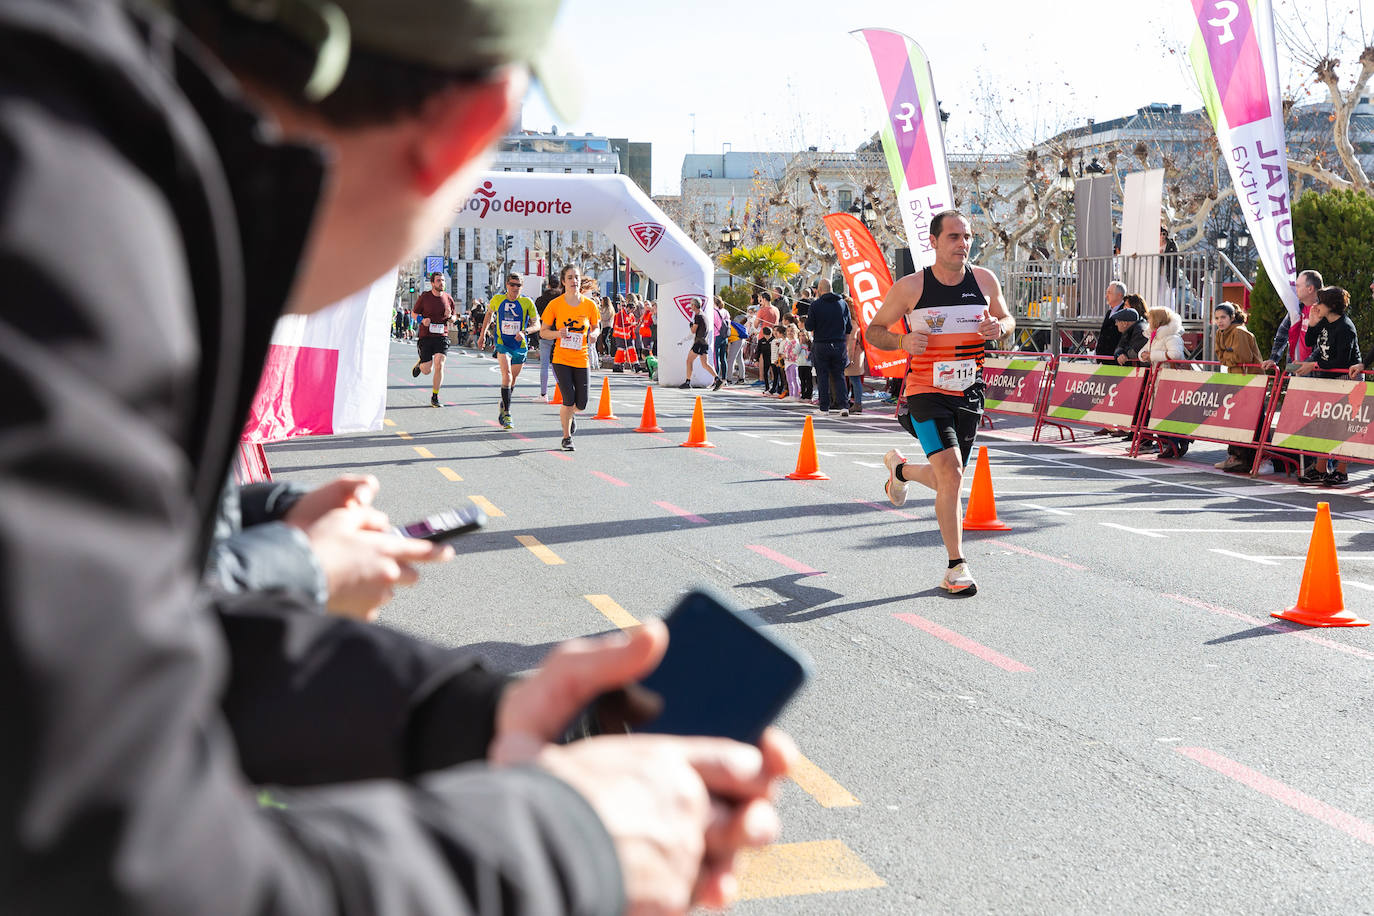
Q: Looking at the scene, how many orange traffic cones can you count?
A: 7